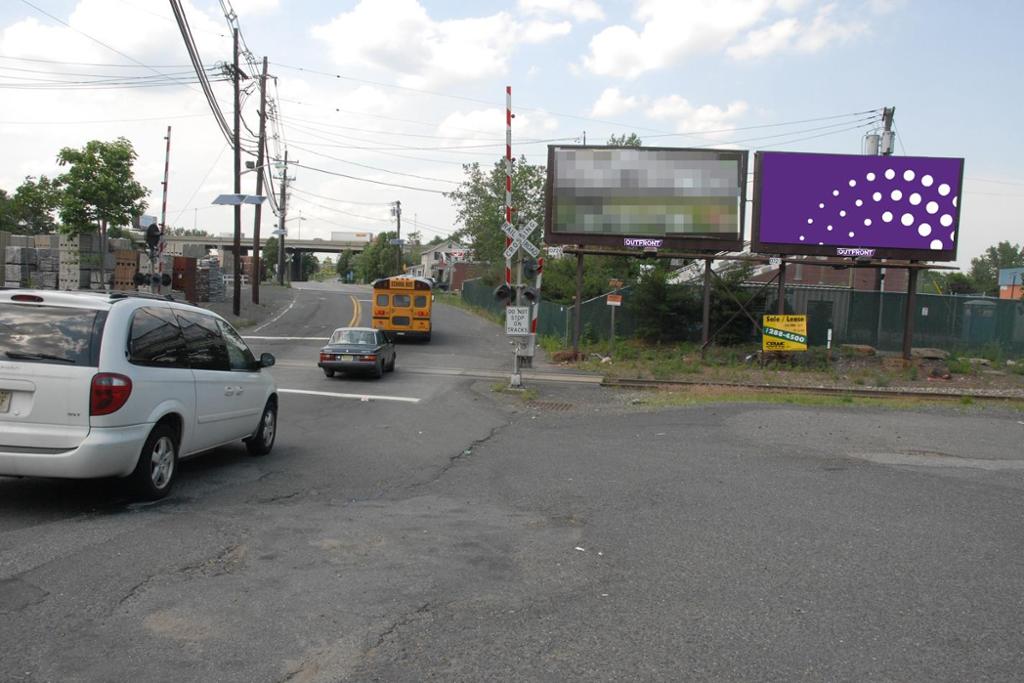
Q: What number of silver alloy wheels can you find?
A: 2